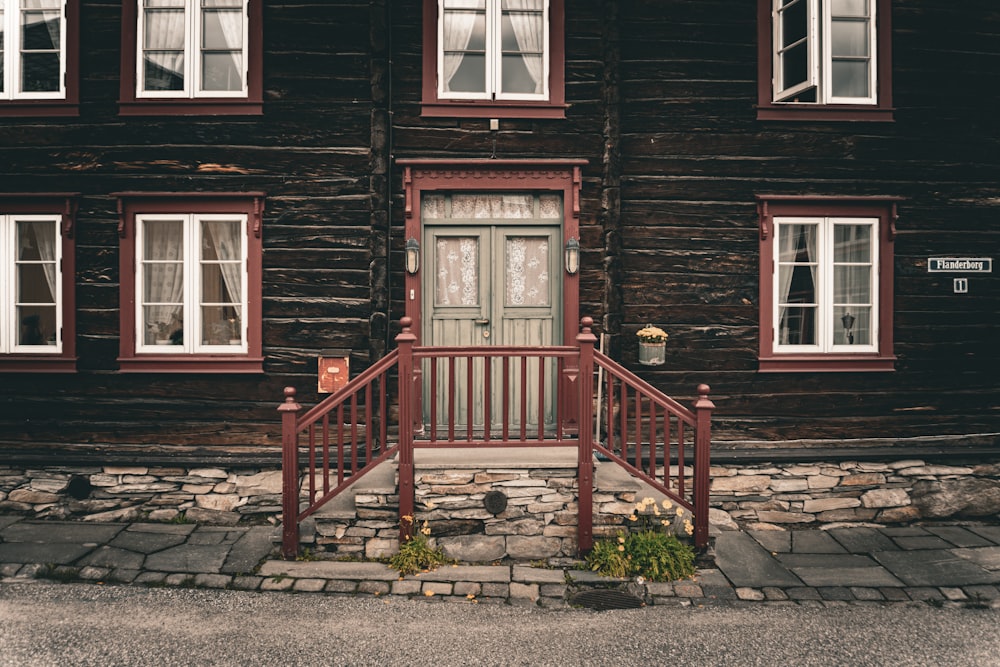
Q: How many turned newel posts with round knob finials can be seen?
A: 4